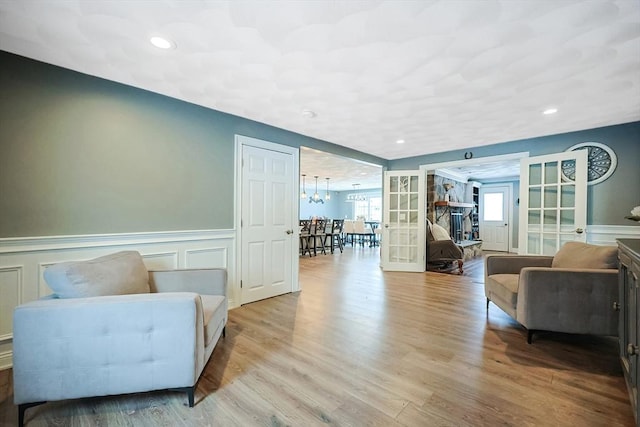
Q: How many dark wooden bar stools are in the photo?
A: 3